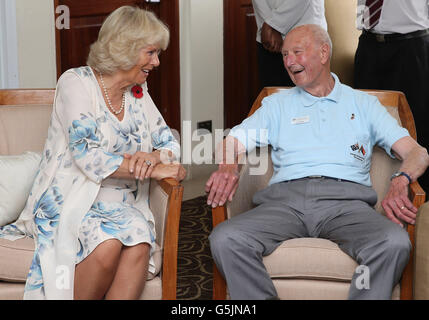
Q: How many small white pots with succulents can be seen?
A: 0